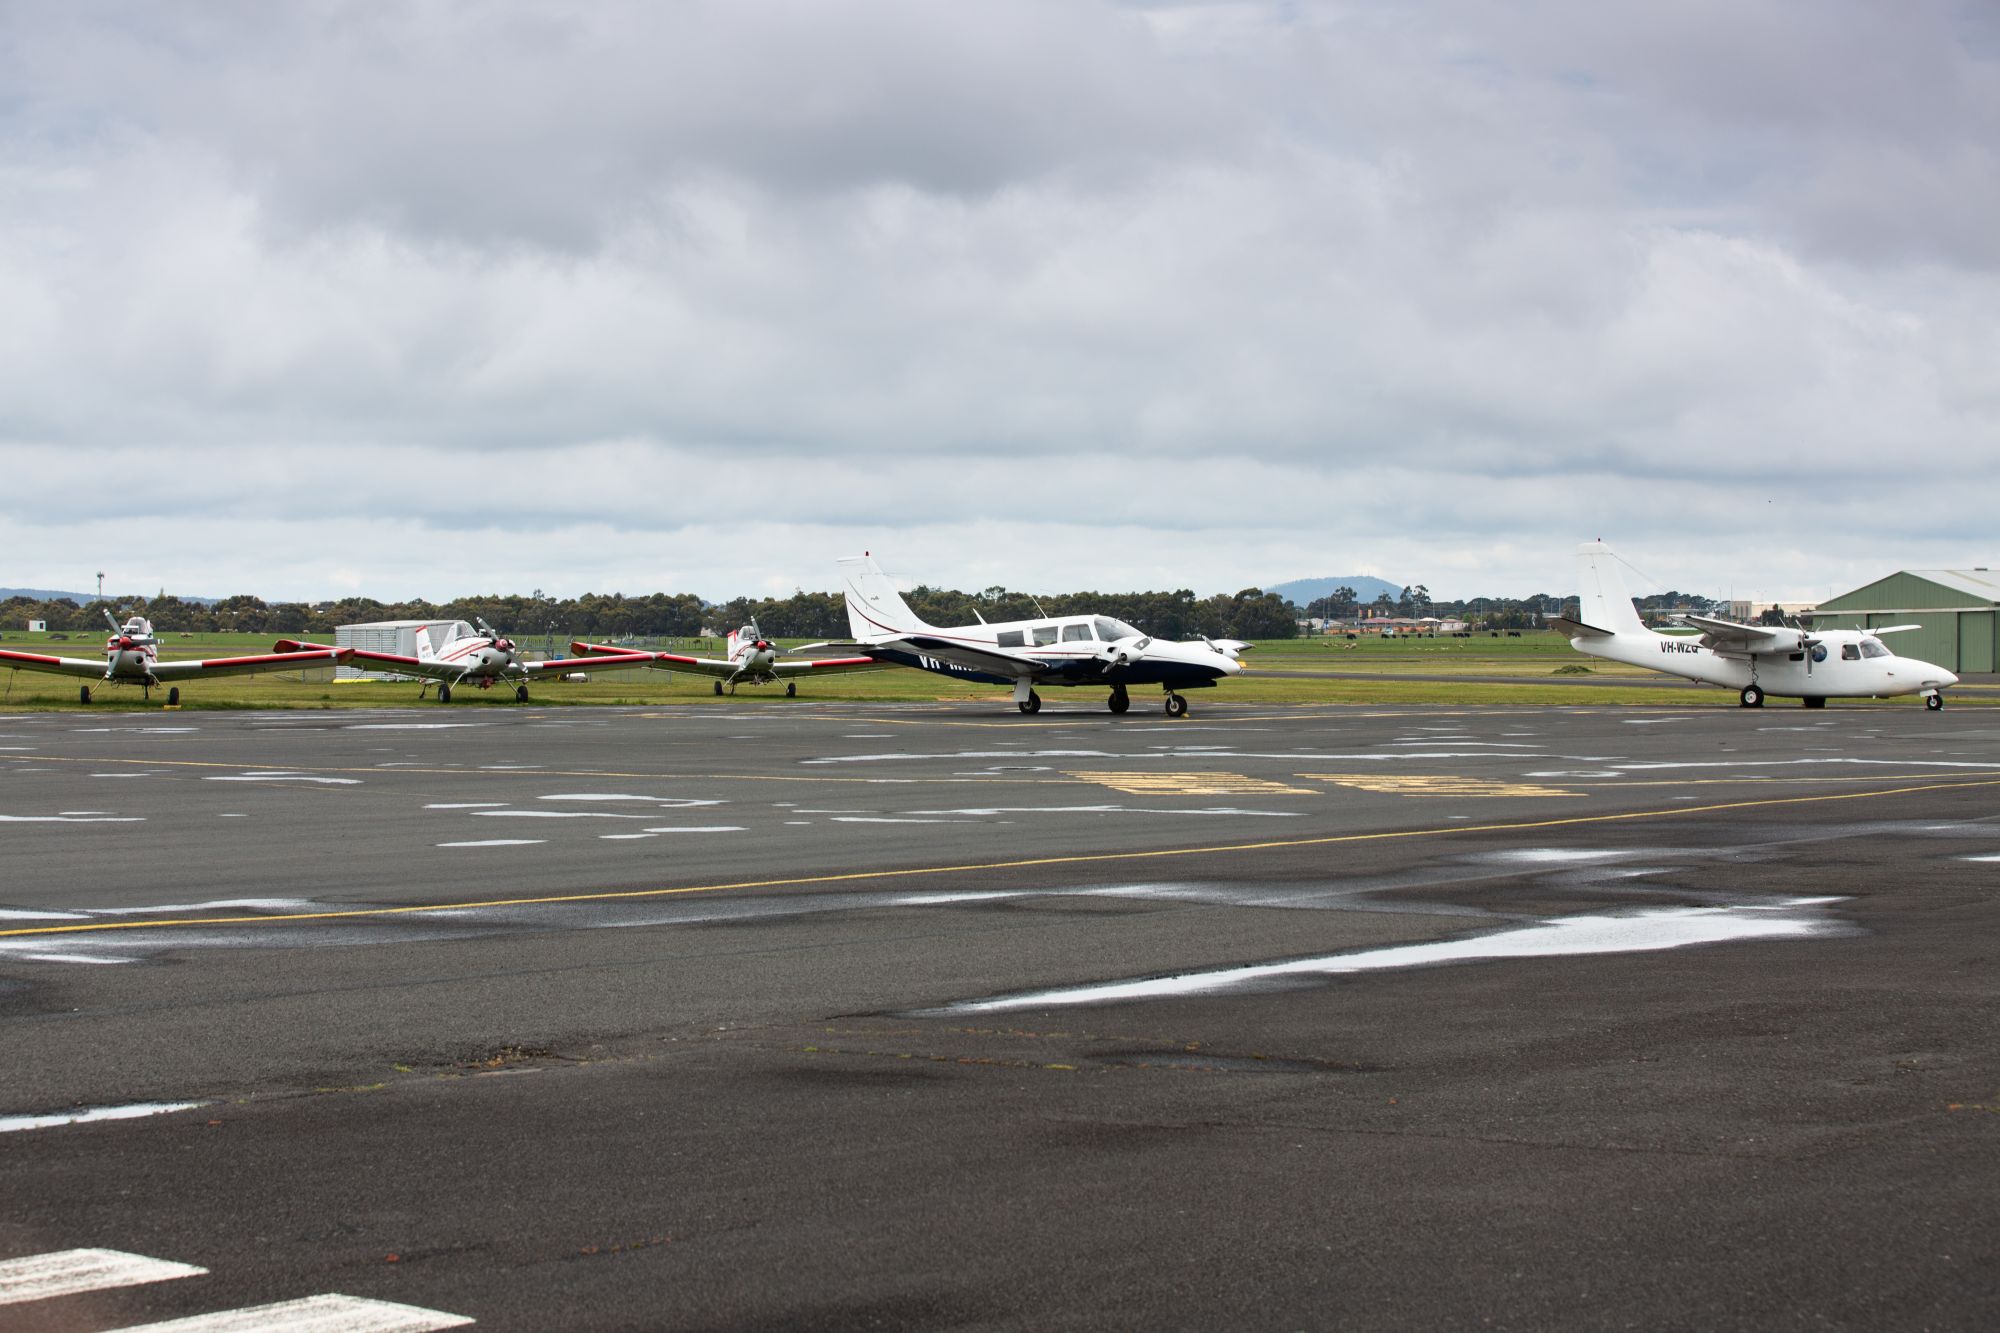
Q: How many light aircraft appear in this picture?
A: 5